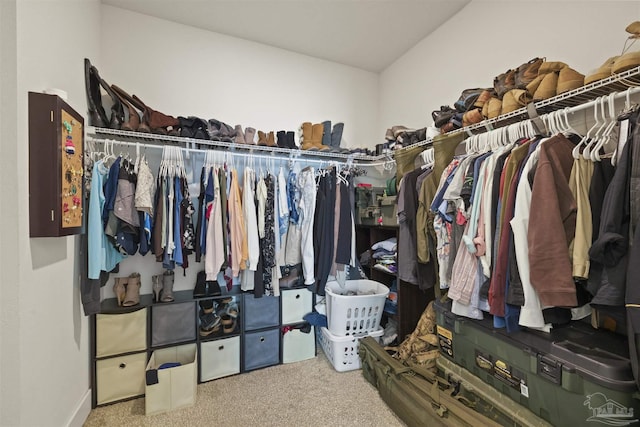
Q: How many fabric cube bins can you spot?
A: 9